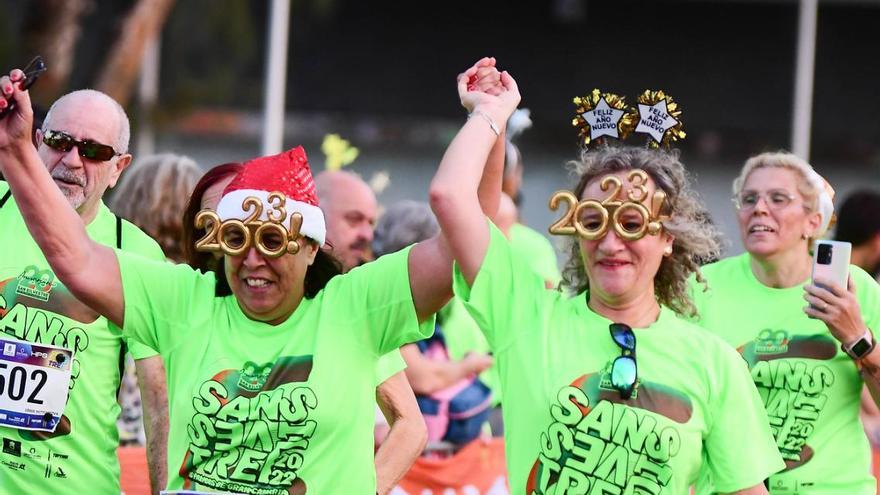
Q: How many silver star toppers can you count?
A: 2